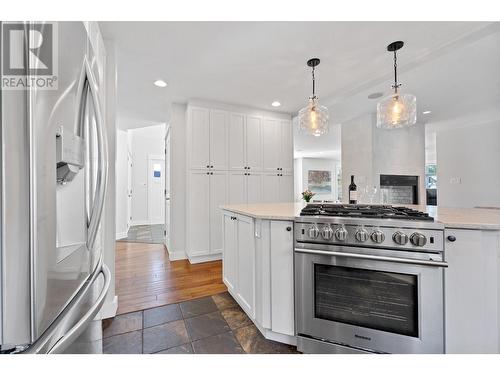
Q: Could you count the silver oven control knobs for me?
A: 7